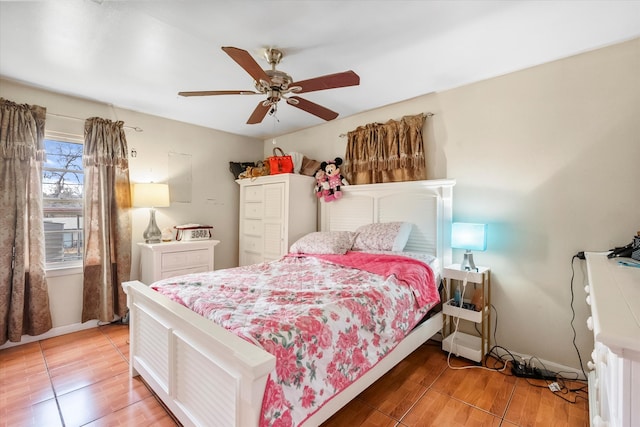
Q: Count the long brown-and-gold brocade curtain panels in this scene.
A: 2